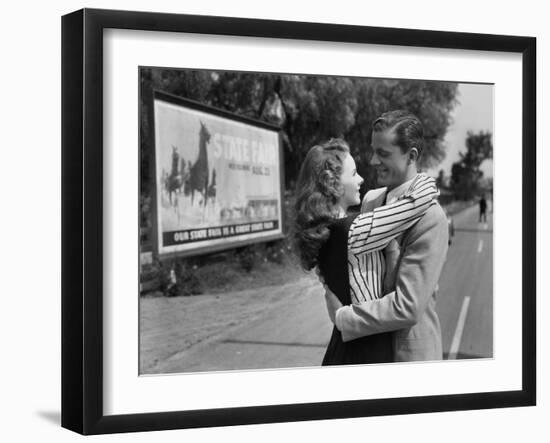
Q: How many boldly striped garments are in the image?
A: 1